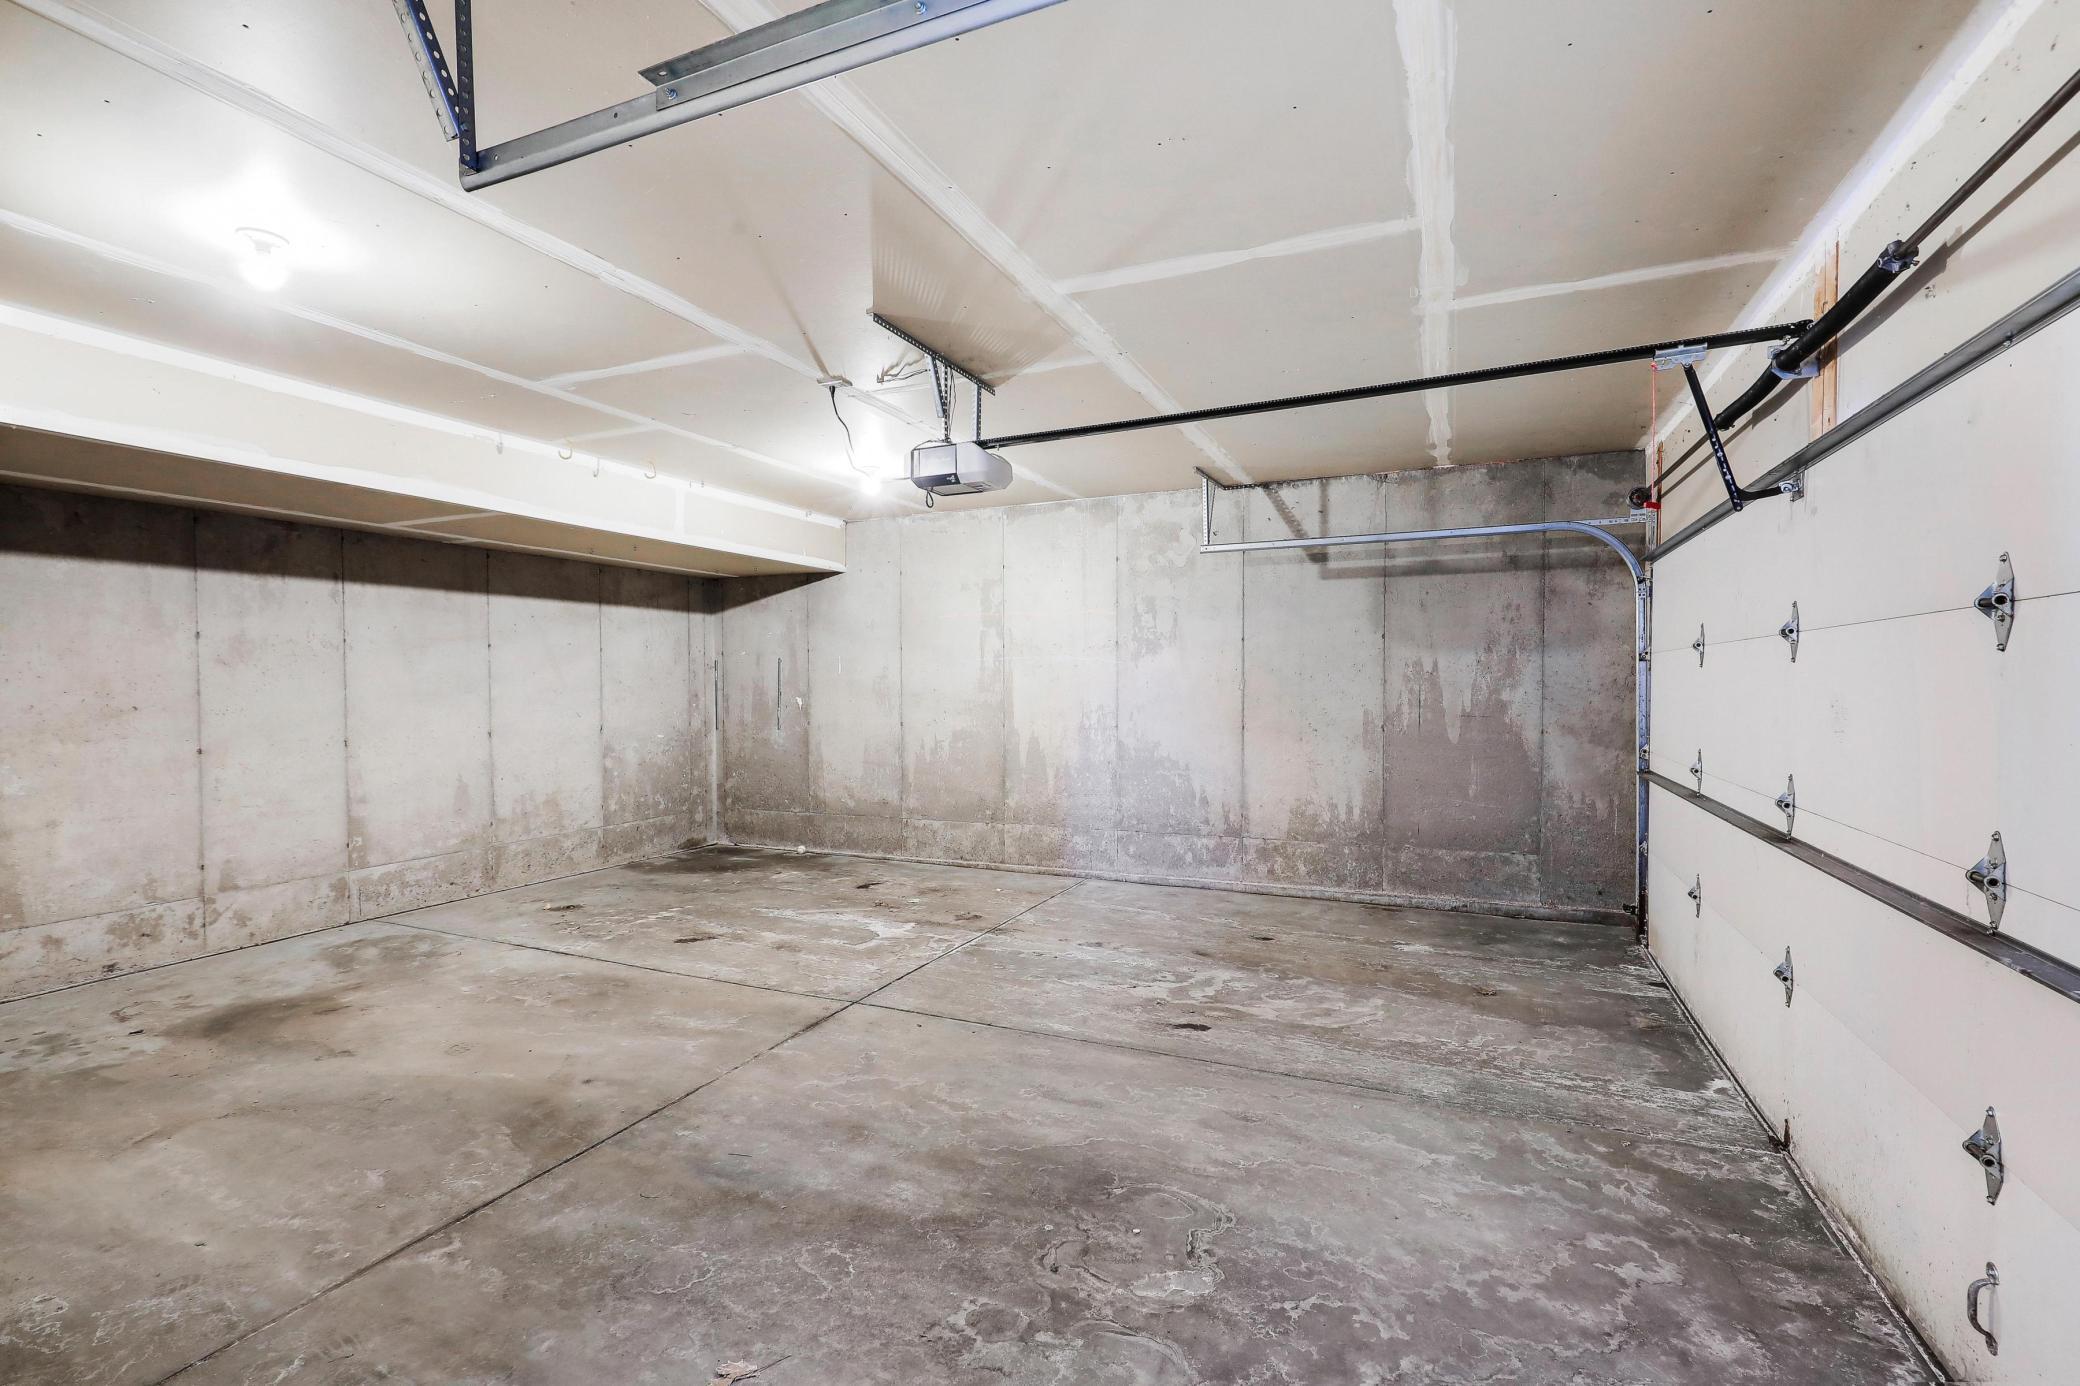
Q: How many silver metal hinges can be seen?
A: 9